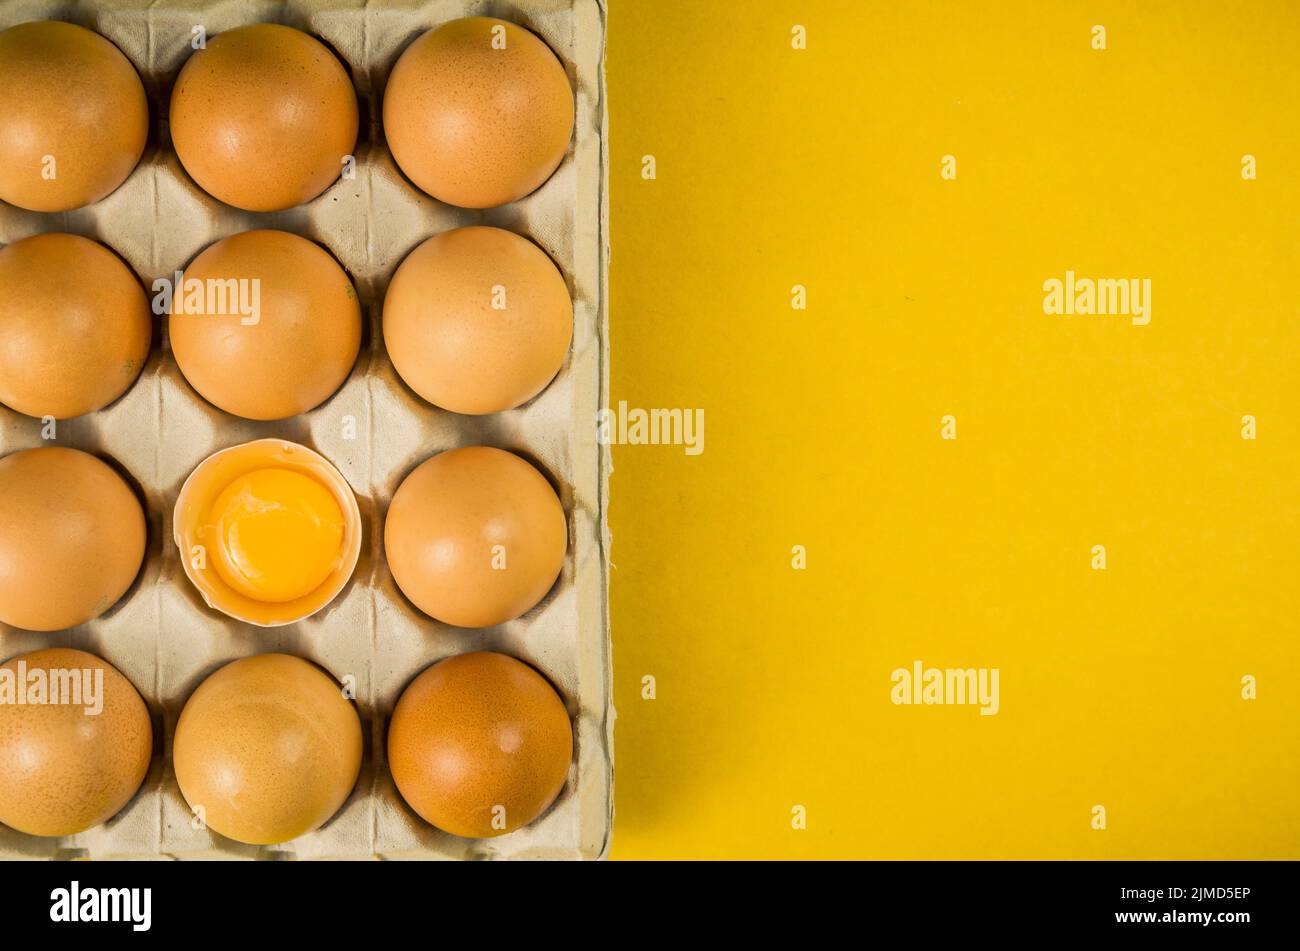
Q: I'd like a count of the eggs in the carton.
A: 12